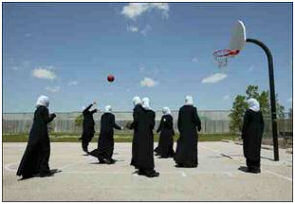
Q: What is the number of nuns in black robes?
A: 8